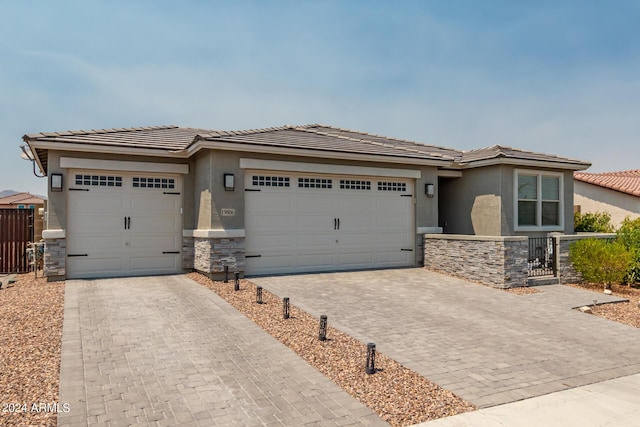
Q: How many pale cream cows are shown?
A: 0